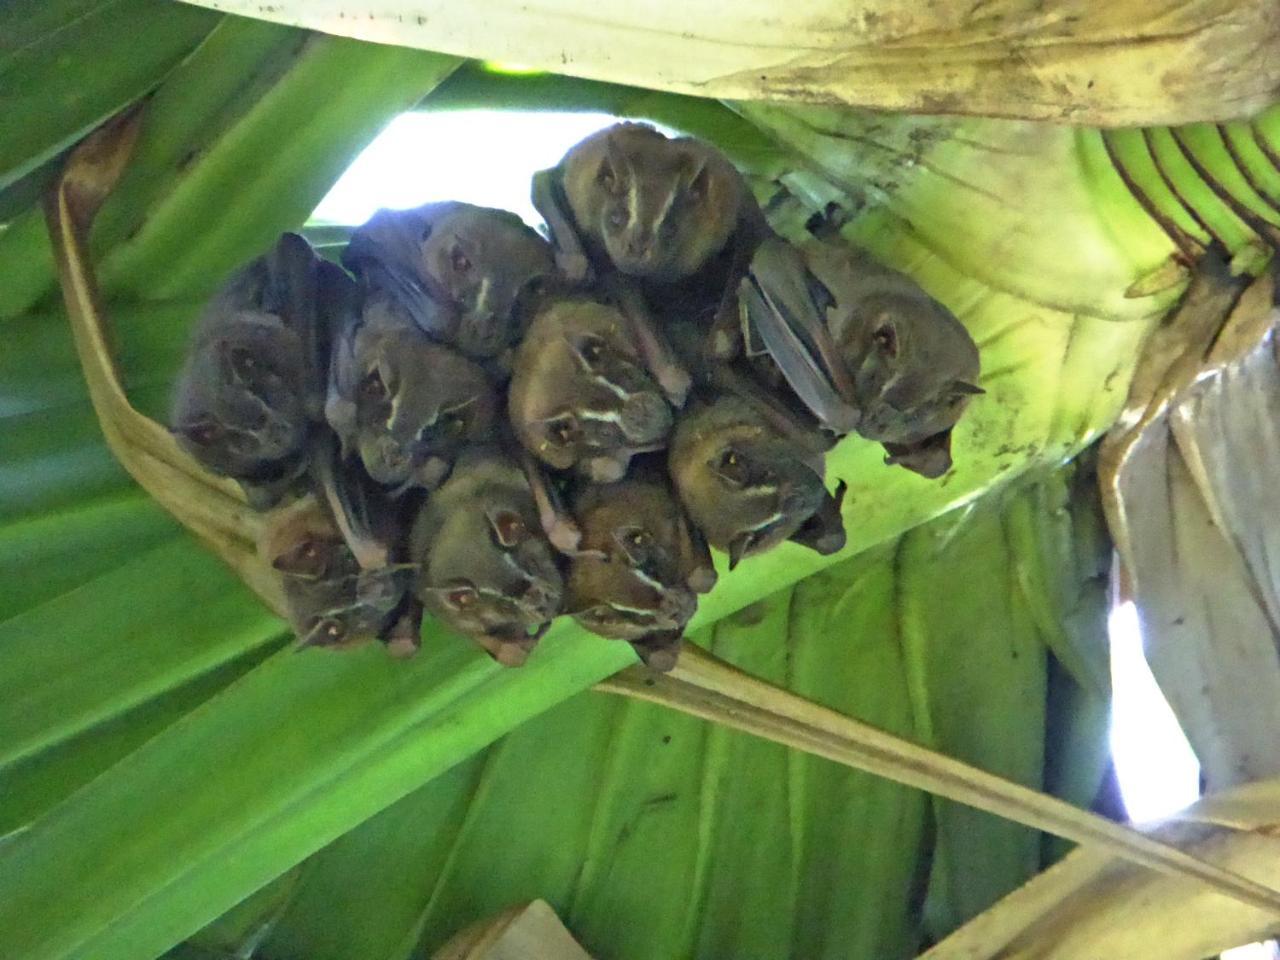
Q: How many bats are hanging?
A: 10